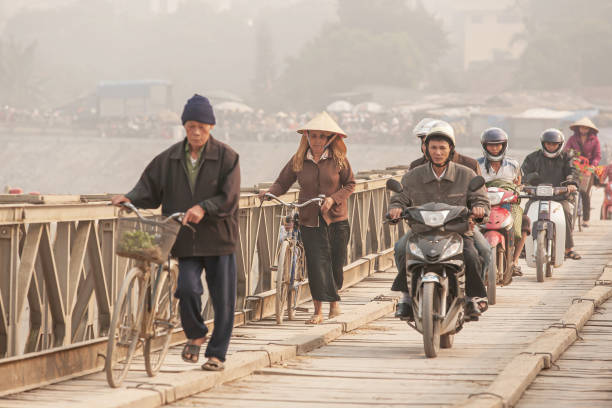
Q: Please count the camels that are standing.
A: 0